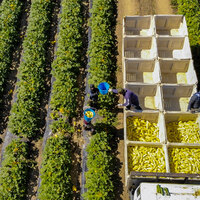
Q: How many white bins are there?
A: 12